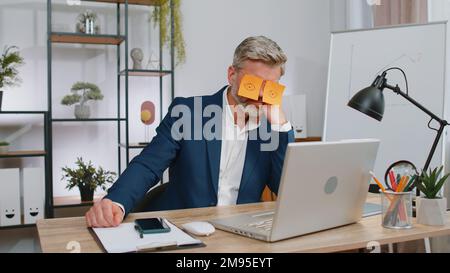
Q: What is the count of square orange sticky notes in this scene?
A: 2